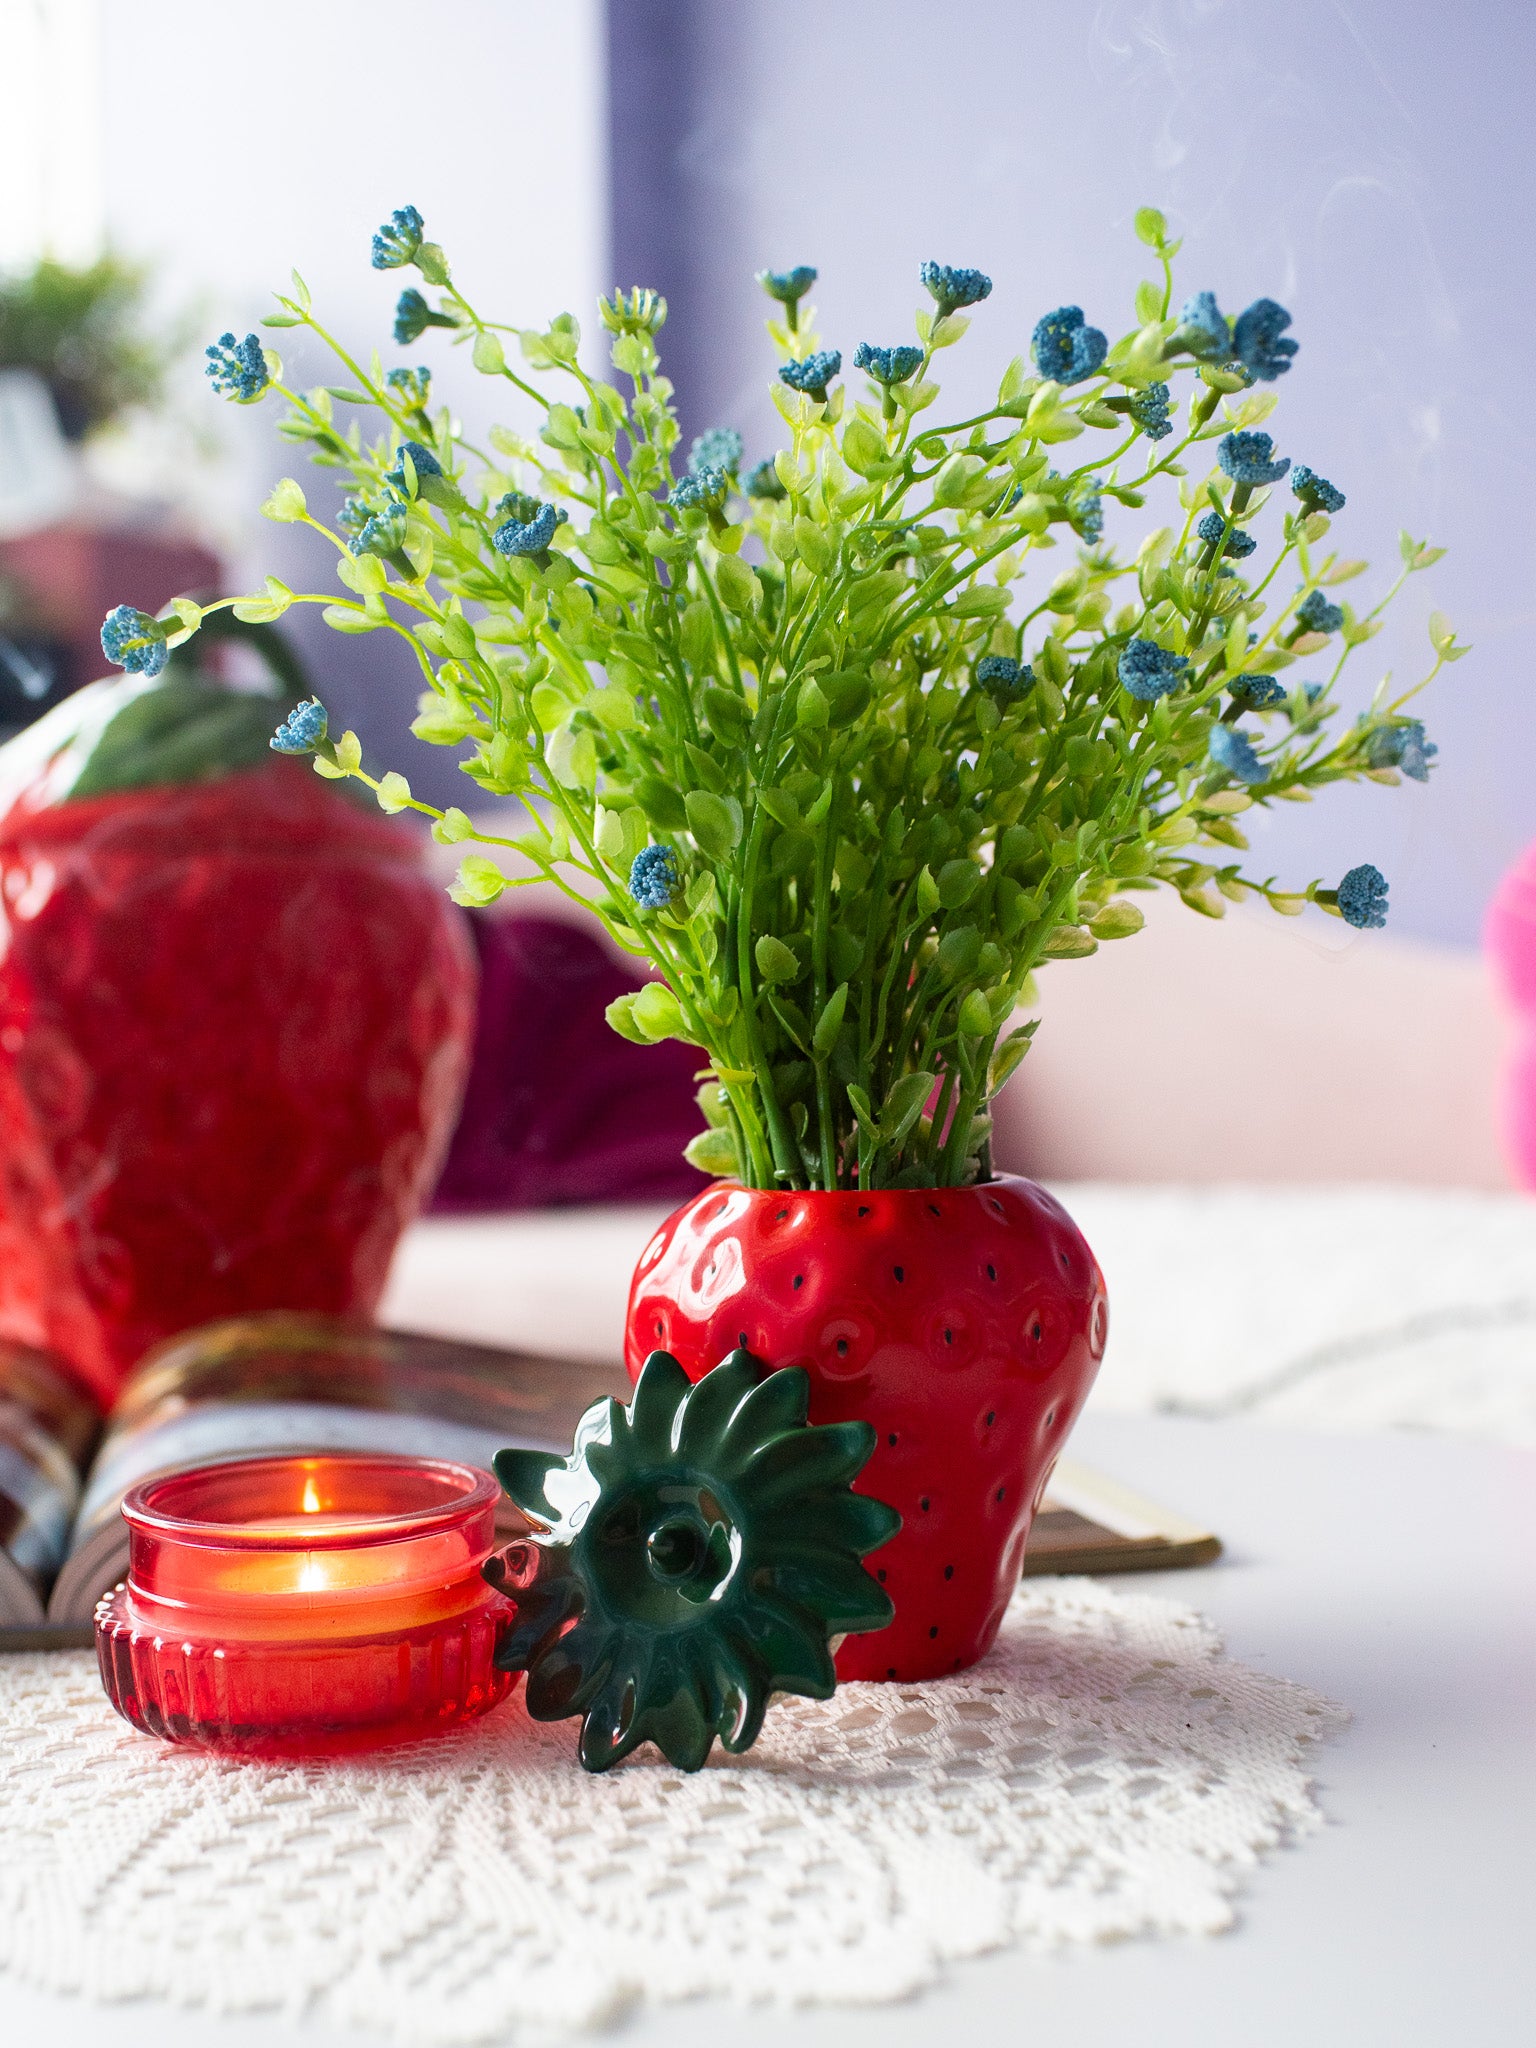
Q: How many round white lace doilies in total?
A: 1